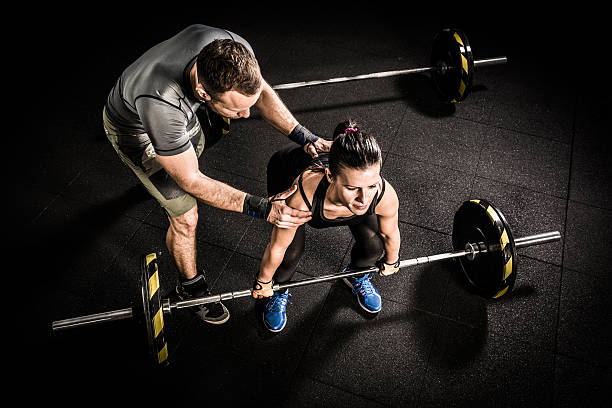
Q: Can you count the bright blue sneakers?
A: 2